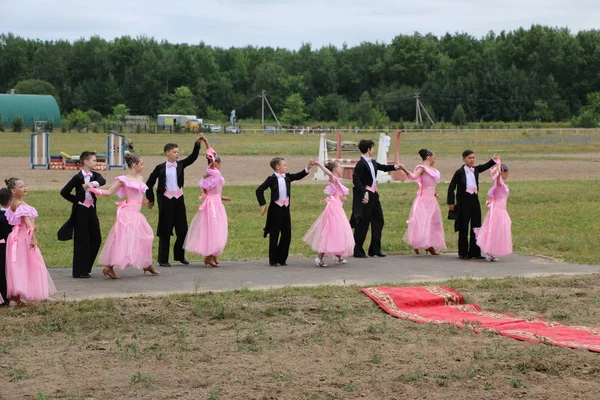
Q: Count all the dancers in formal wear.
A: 12